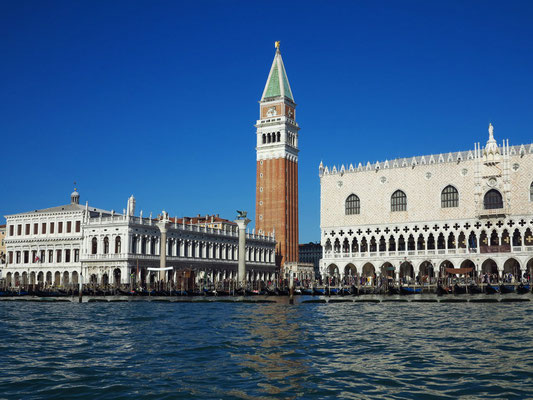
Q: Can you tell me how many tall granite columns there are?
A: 2